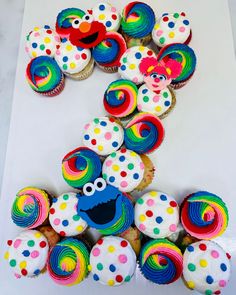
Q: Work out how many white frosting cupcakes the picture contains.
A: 13